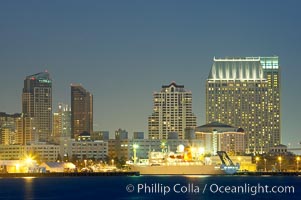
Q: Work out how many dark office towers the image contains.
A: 2